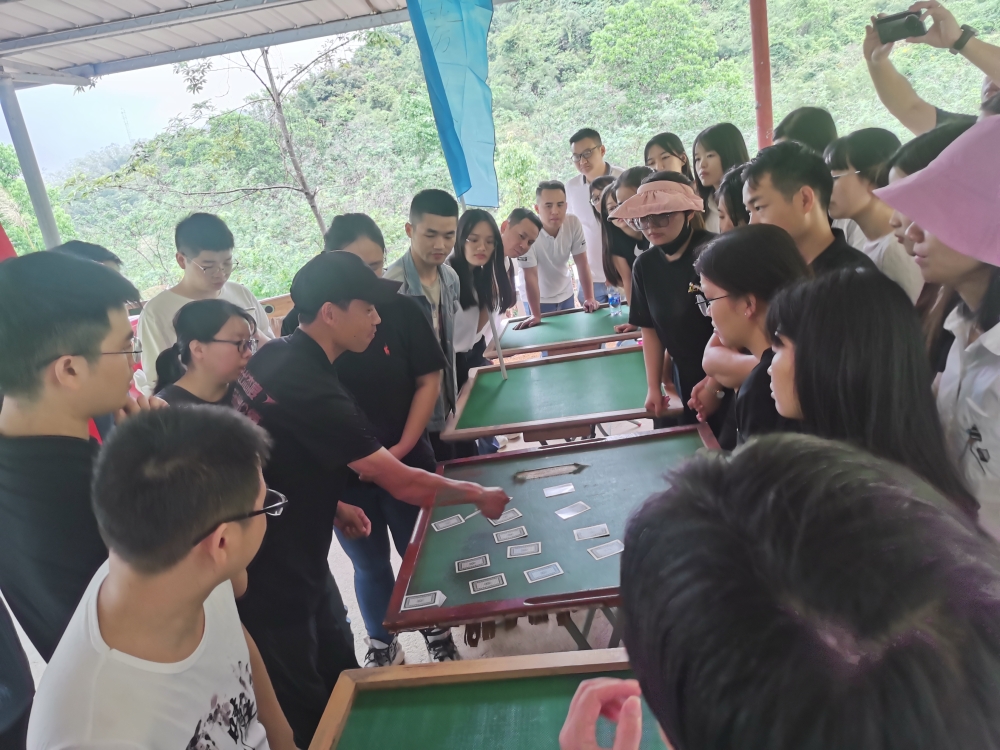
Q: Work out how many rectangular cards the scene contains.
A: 12